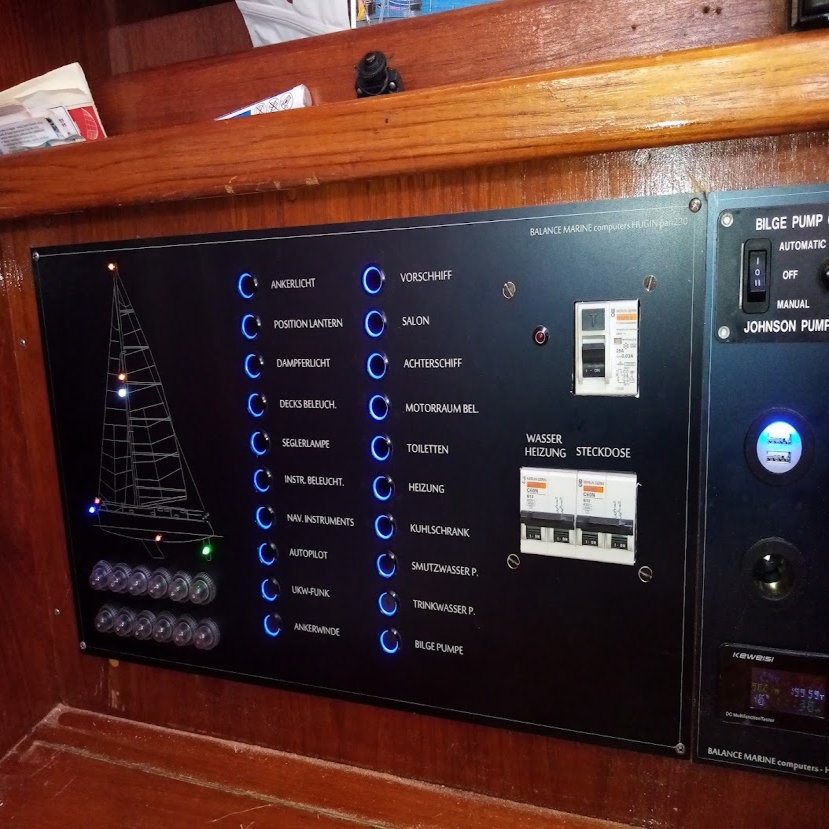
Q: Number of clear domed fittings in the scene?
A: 12